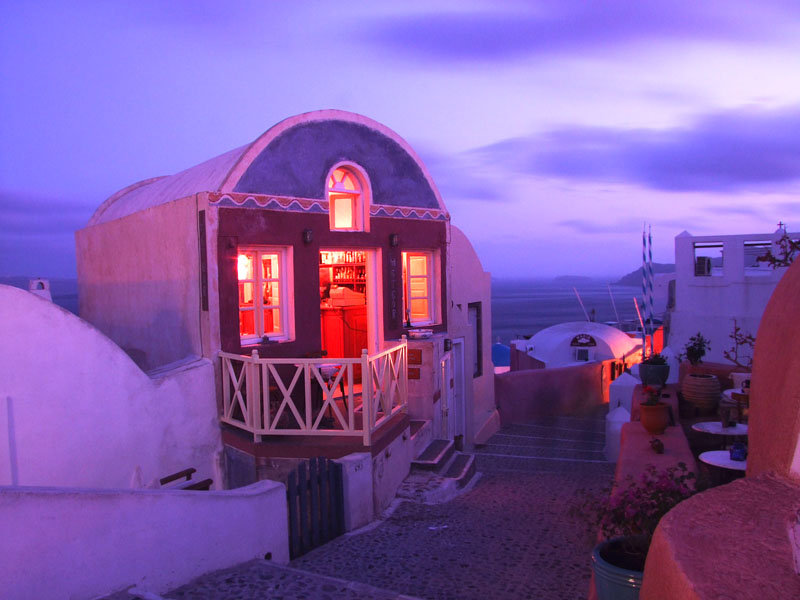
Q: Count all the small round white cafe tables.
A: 3